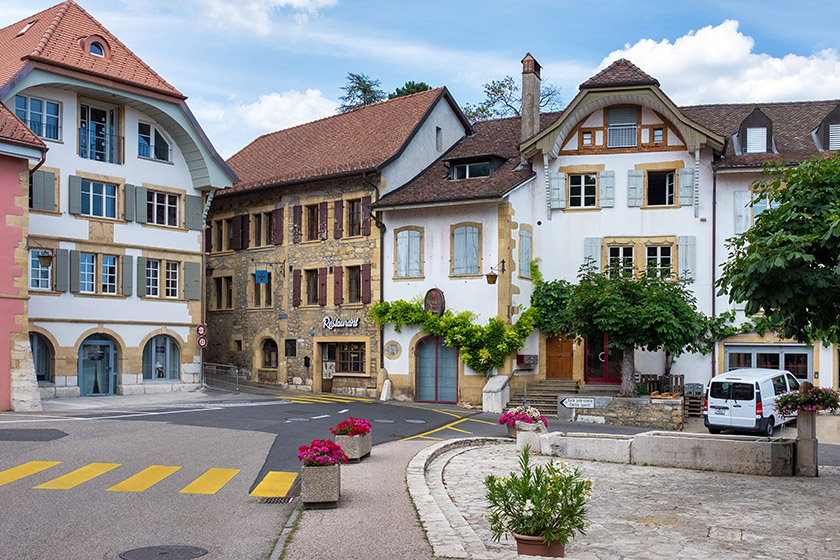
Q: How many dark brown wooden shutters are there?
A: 12